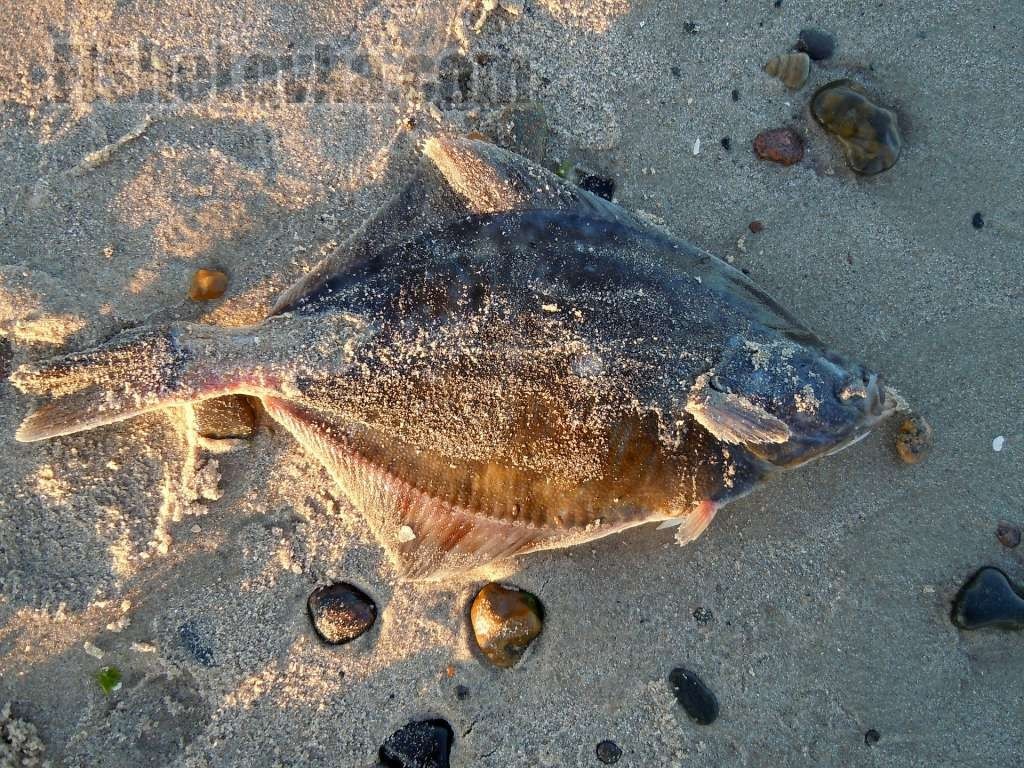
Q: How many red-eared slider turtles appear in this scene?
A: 0